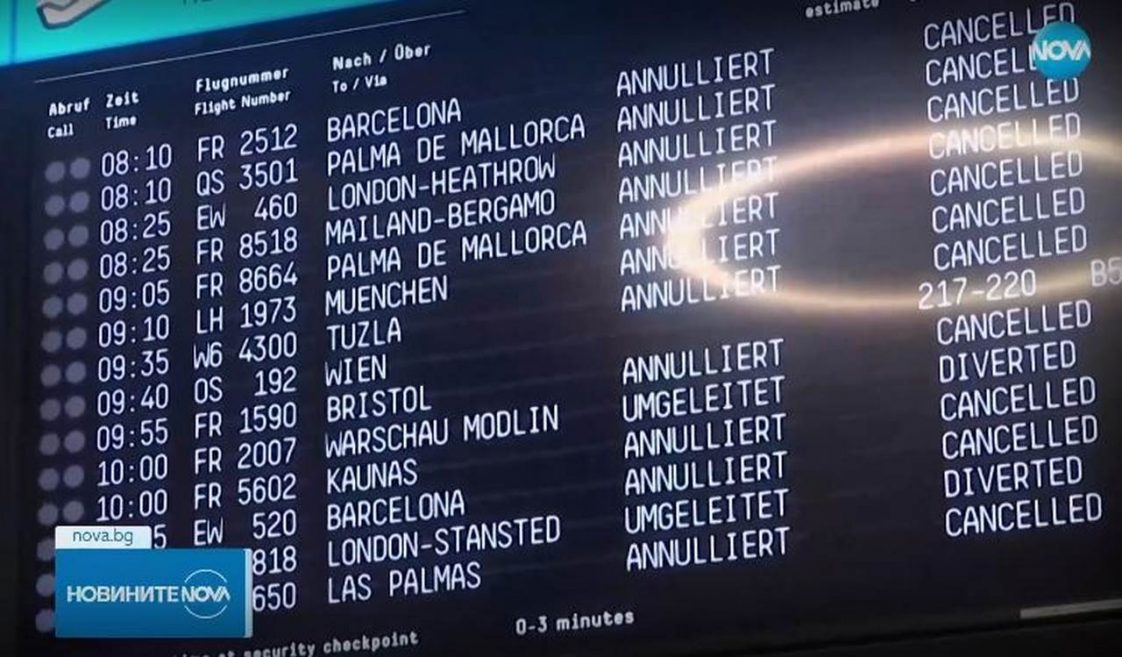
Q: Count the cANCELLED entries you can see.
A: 11